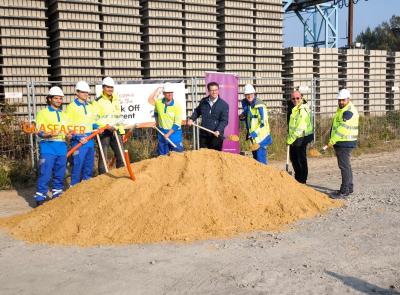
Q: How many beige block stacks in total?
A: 12